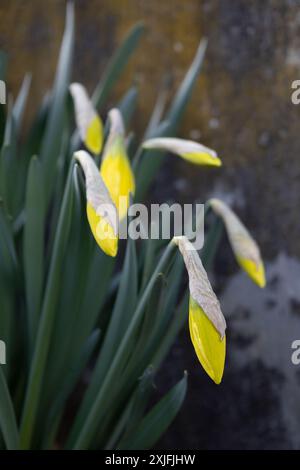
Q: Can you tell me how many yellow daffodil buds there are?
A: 6